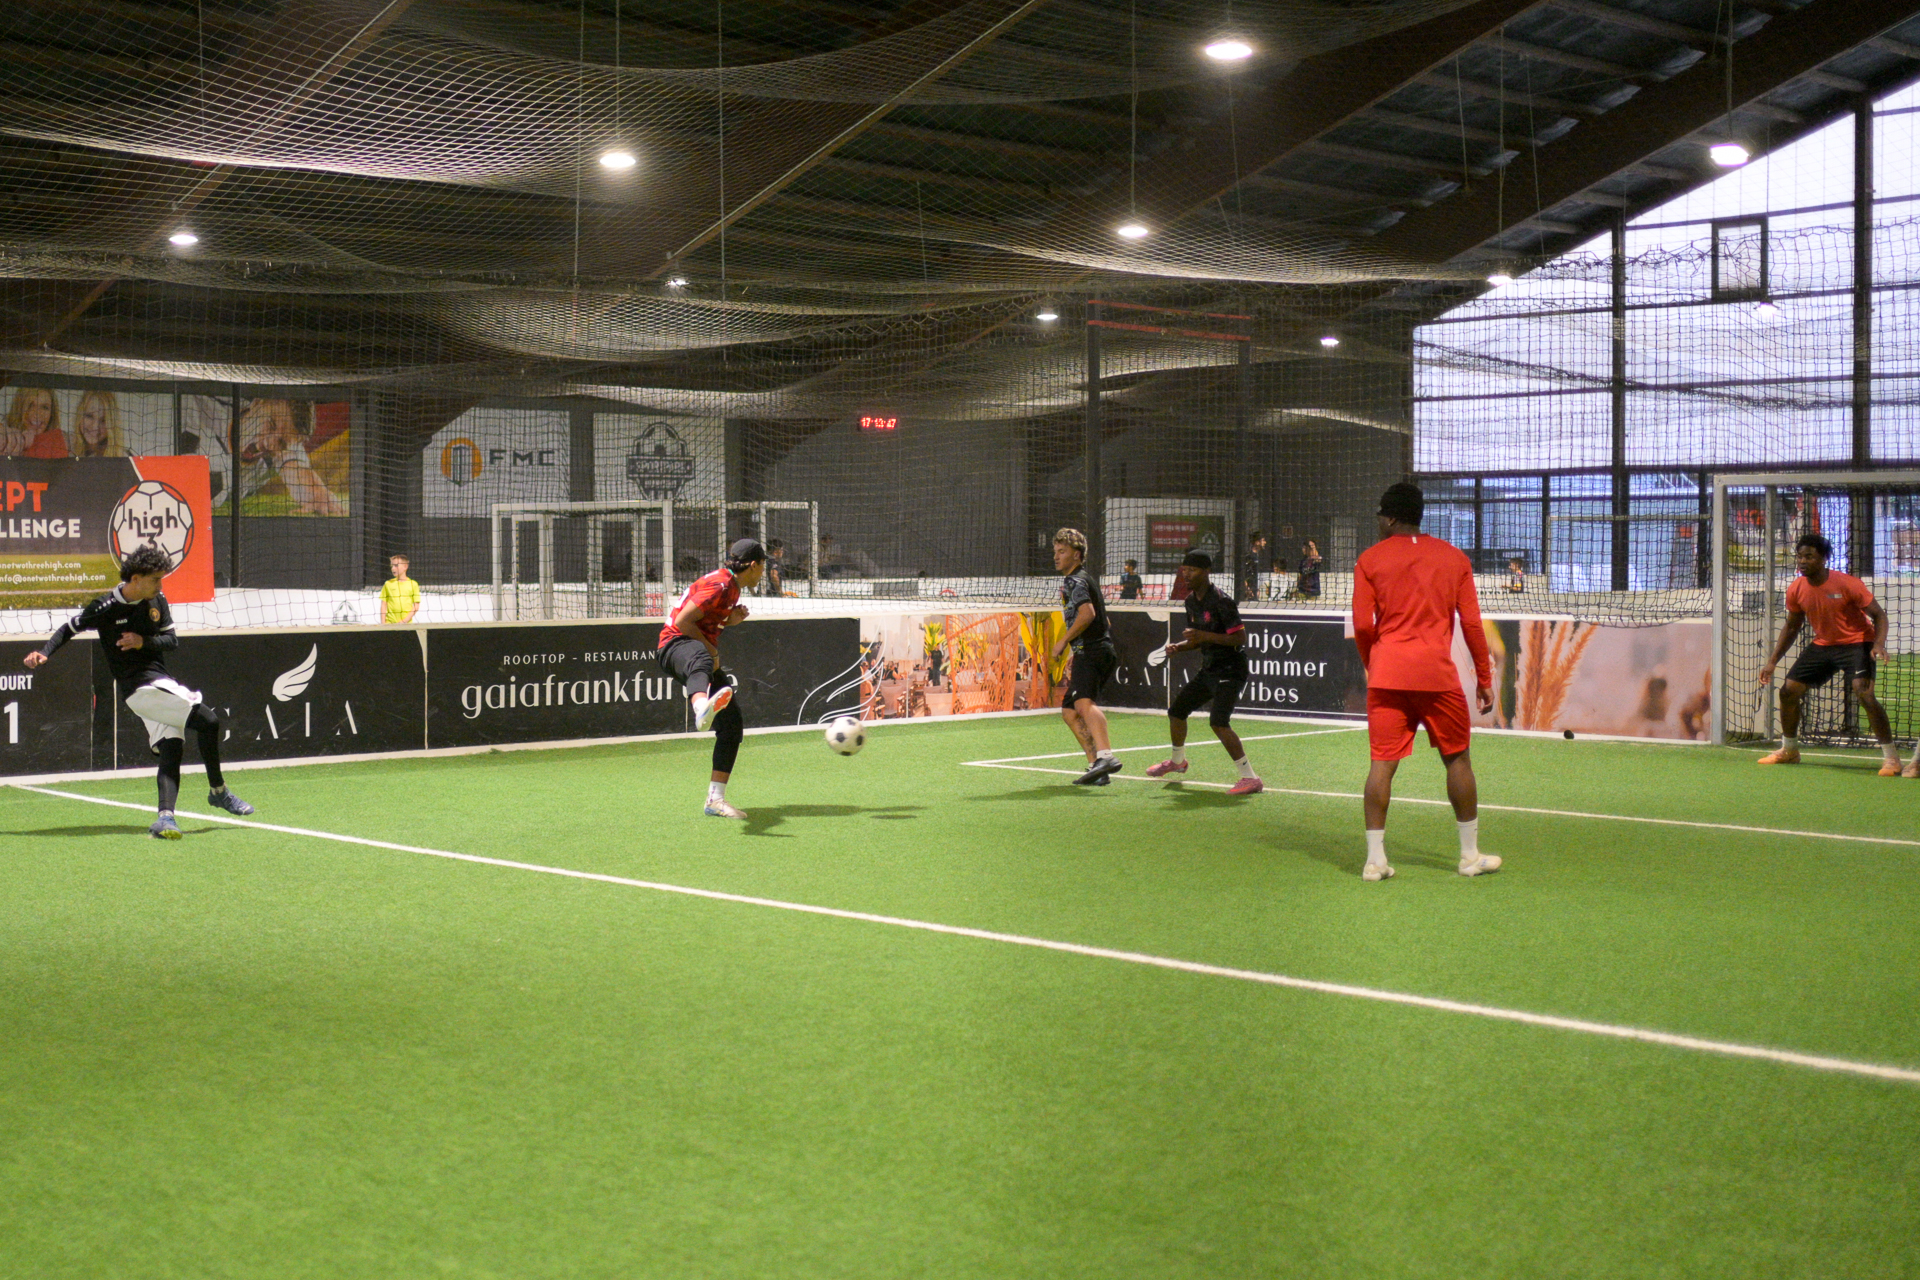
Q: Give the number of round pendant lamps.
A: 10